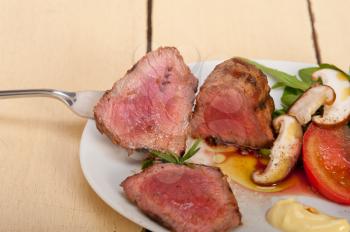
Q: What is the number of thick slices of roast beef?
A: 3